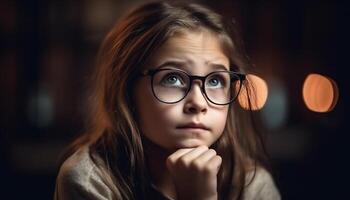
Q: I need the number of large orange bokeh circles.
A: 2